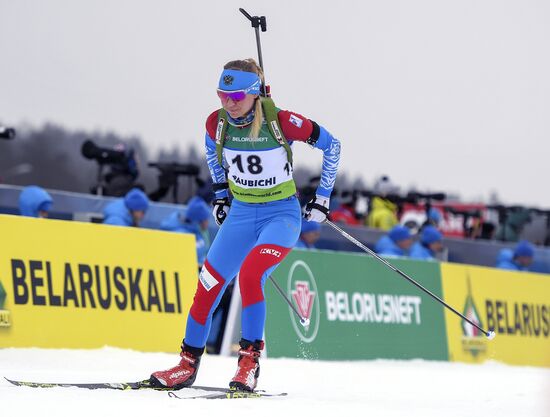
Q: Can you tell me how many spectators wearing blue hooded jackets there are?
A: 7